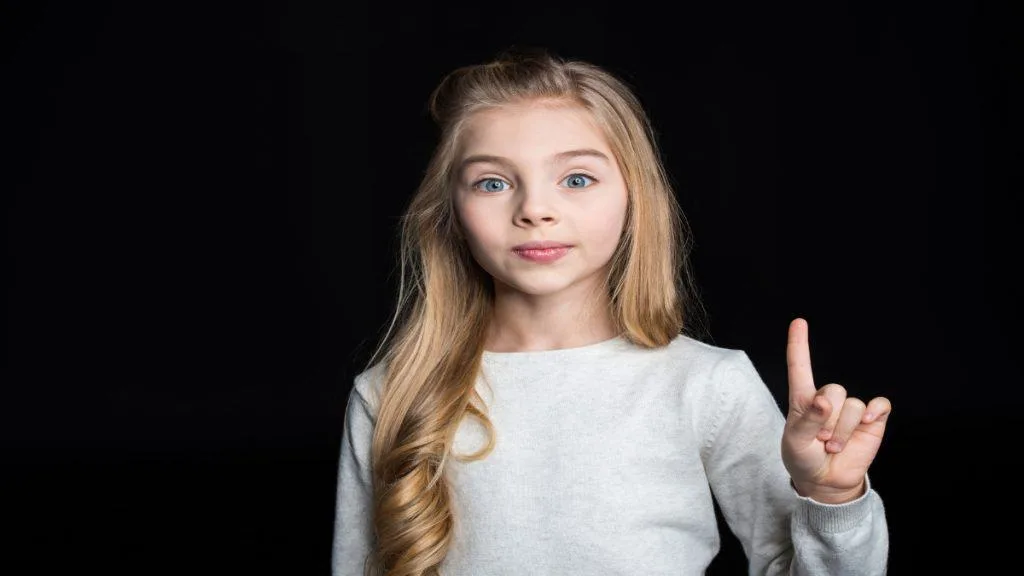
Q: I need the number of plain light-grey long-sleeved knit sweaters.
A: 1